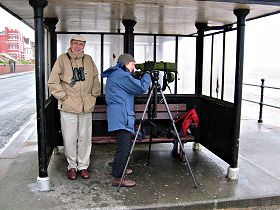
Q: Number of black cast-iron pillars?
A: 5